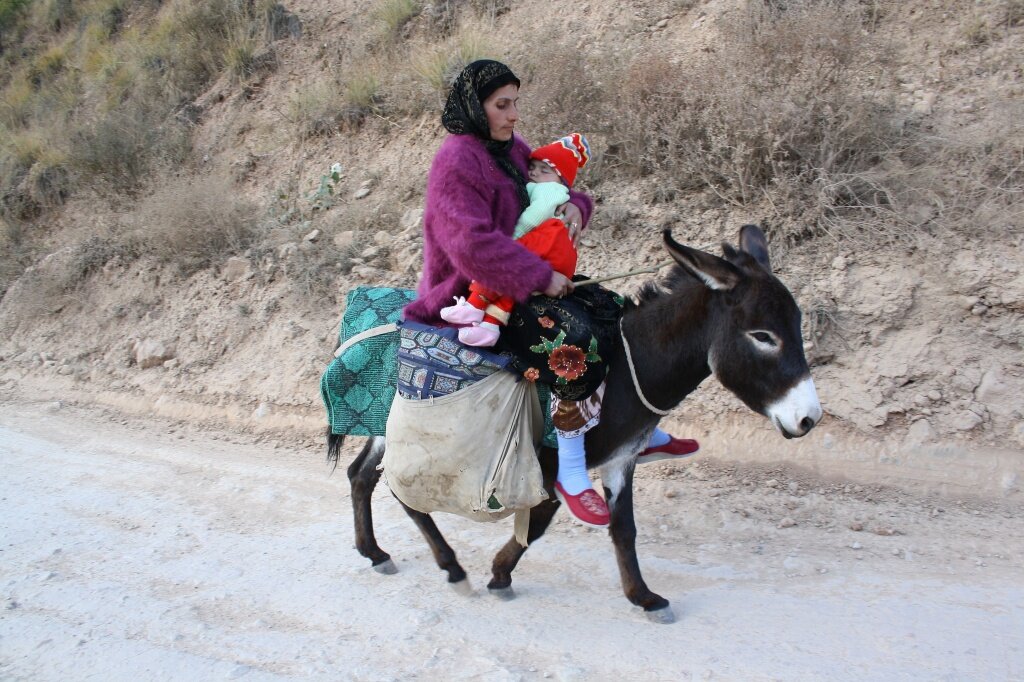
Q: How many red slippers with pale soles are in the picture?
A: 2